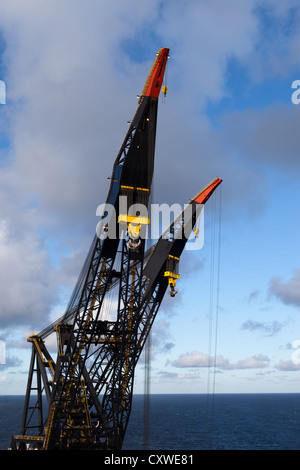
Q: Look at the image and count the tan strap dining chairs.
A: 0